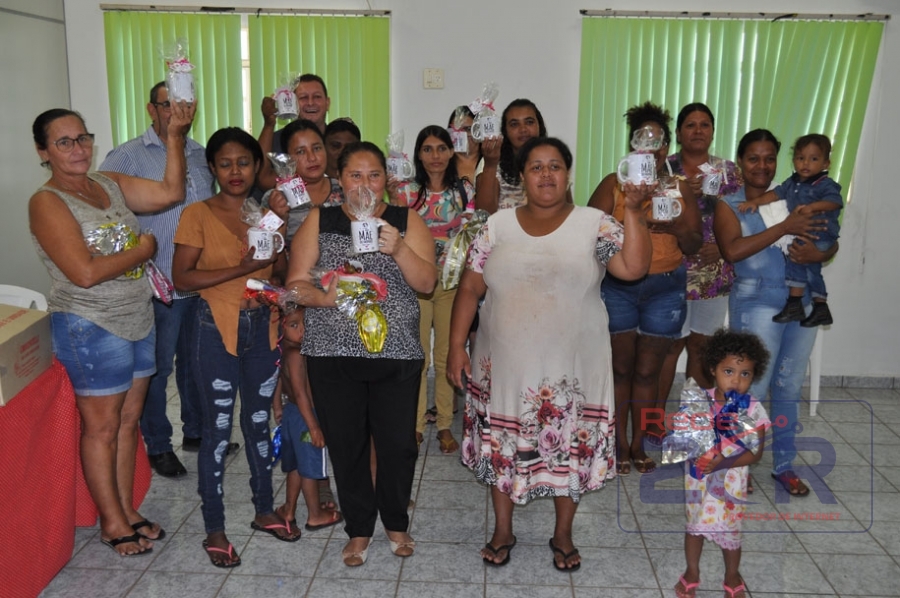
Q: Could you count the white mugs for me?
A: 11